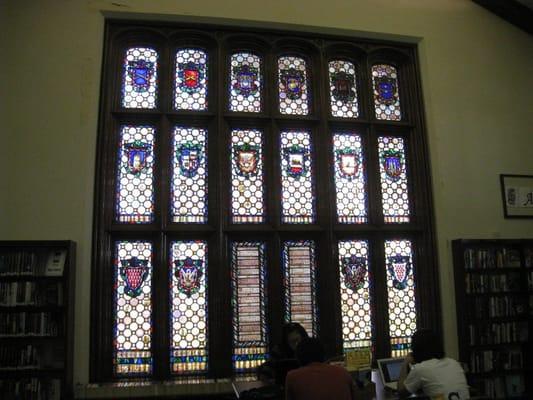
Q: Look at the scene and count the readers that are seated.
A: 3